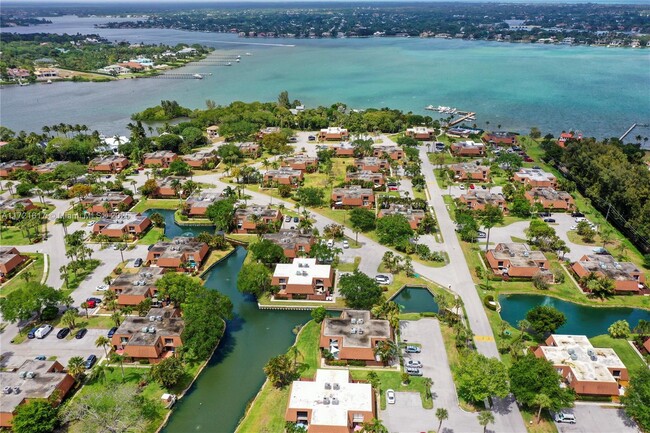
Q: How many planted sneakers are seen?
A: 0